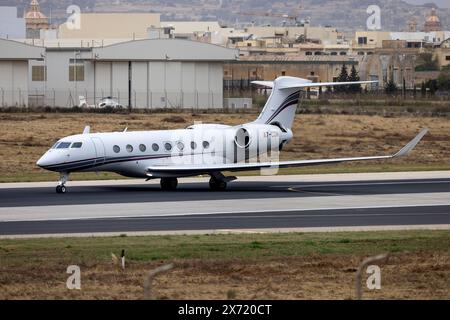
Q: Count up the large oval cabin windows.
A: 8